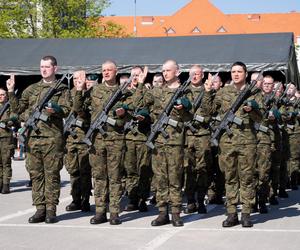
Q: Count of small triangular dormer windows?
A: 3